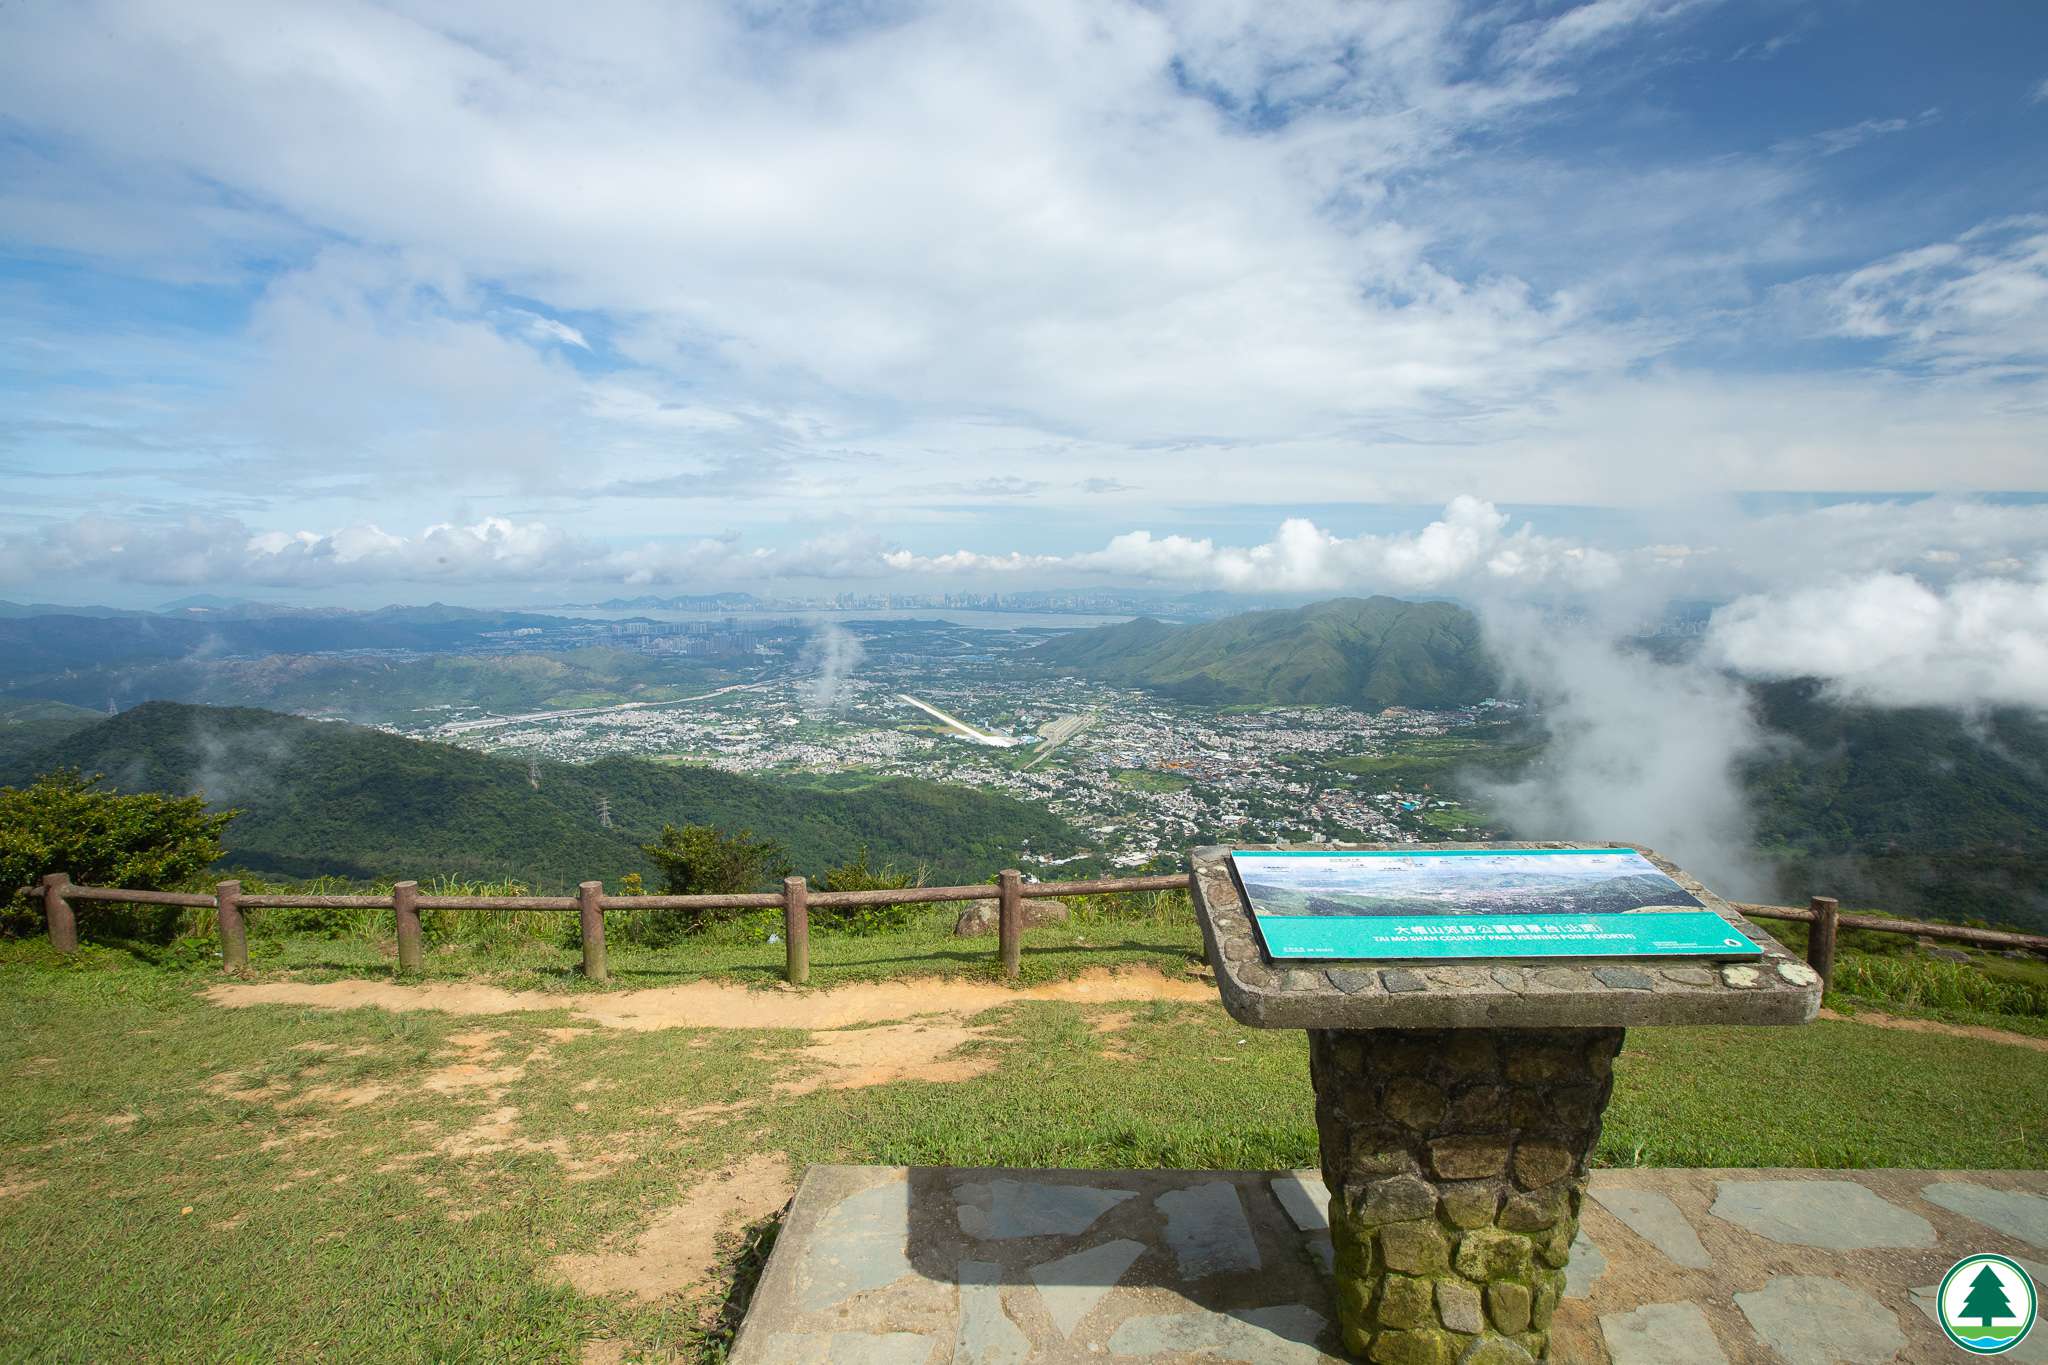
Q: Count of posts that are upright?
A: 7